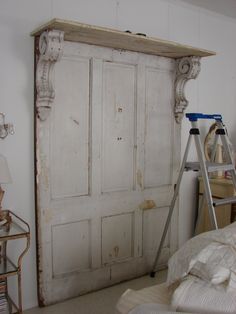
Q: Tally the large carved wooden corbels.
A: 2